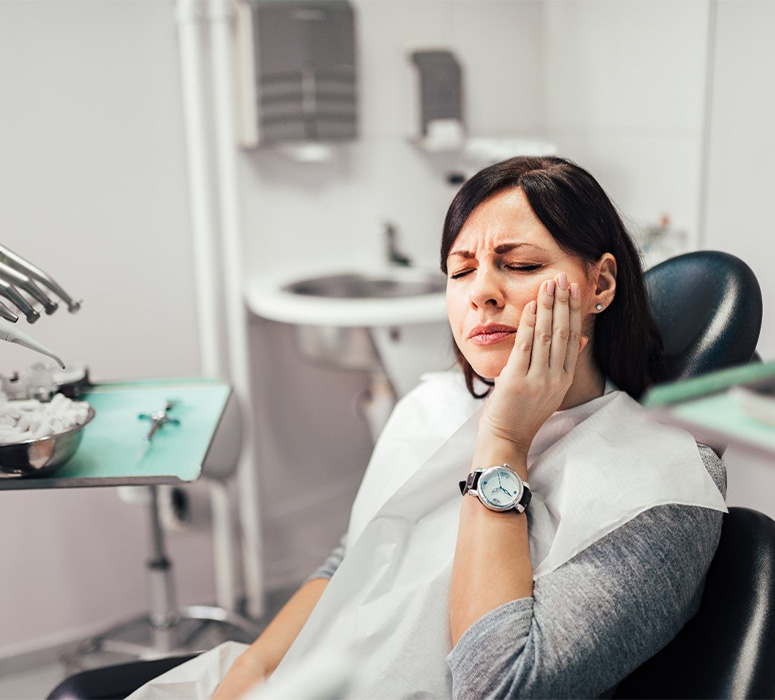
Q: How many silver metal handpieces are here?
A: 4